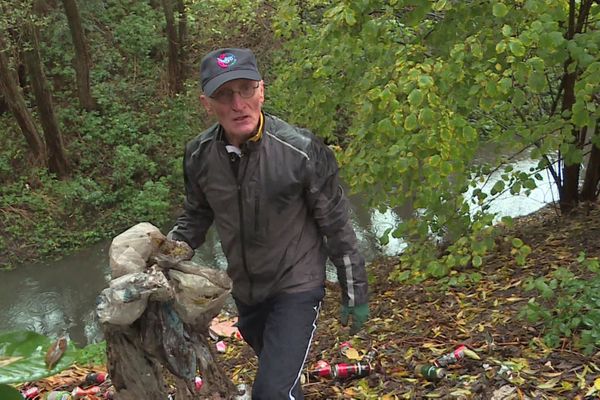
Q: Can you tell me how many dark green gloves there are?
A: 1